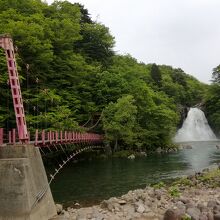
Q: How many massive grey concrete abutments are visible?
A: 1